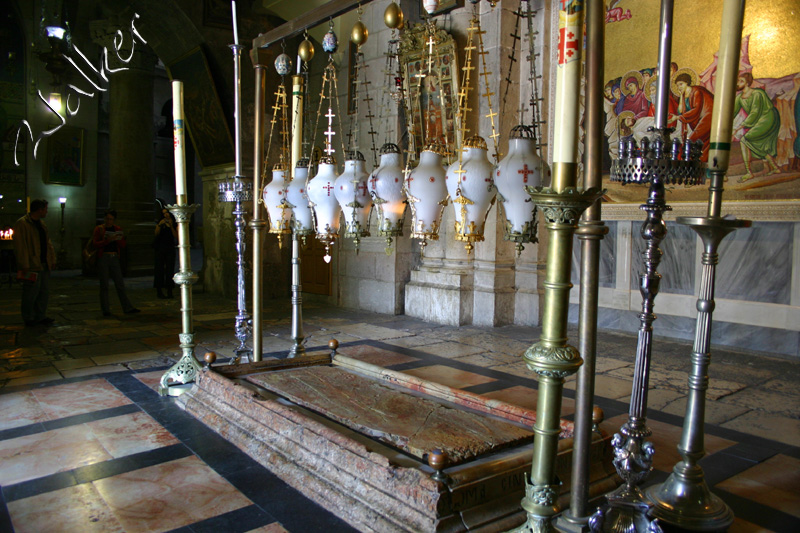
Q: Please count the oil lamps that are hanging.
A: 8